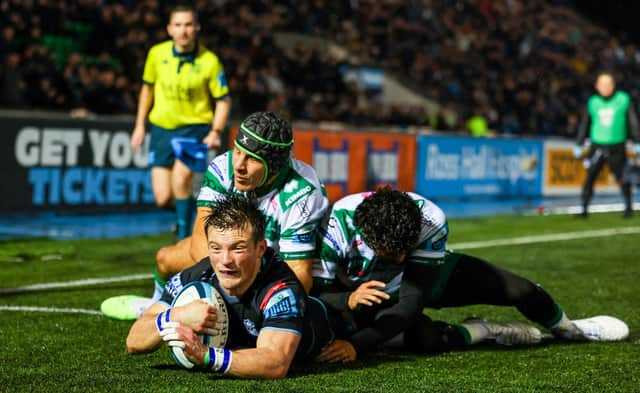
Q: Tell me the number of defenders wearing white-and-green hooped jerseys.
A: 2